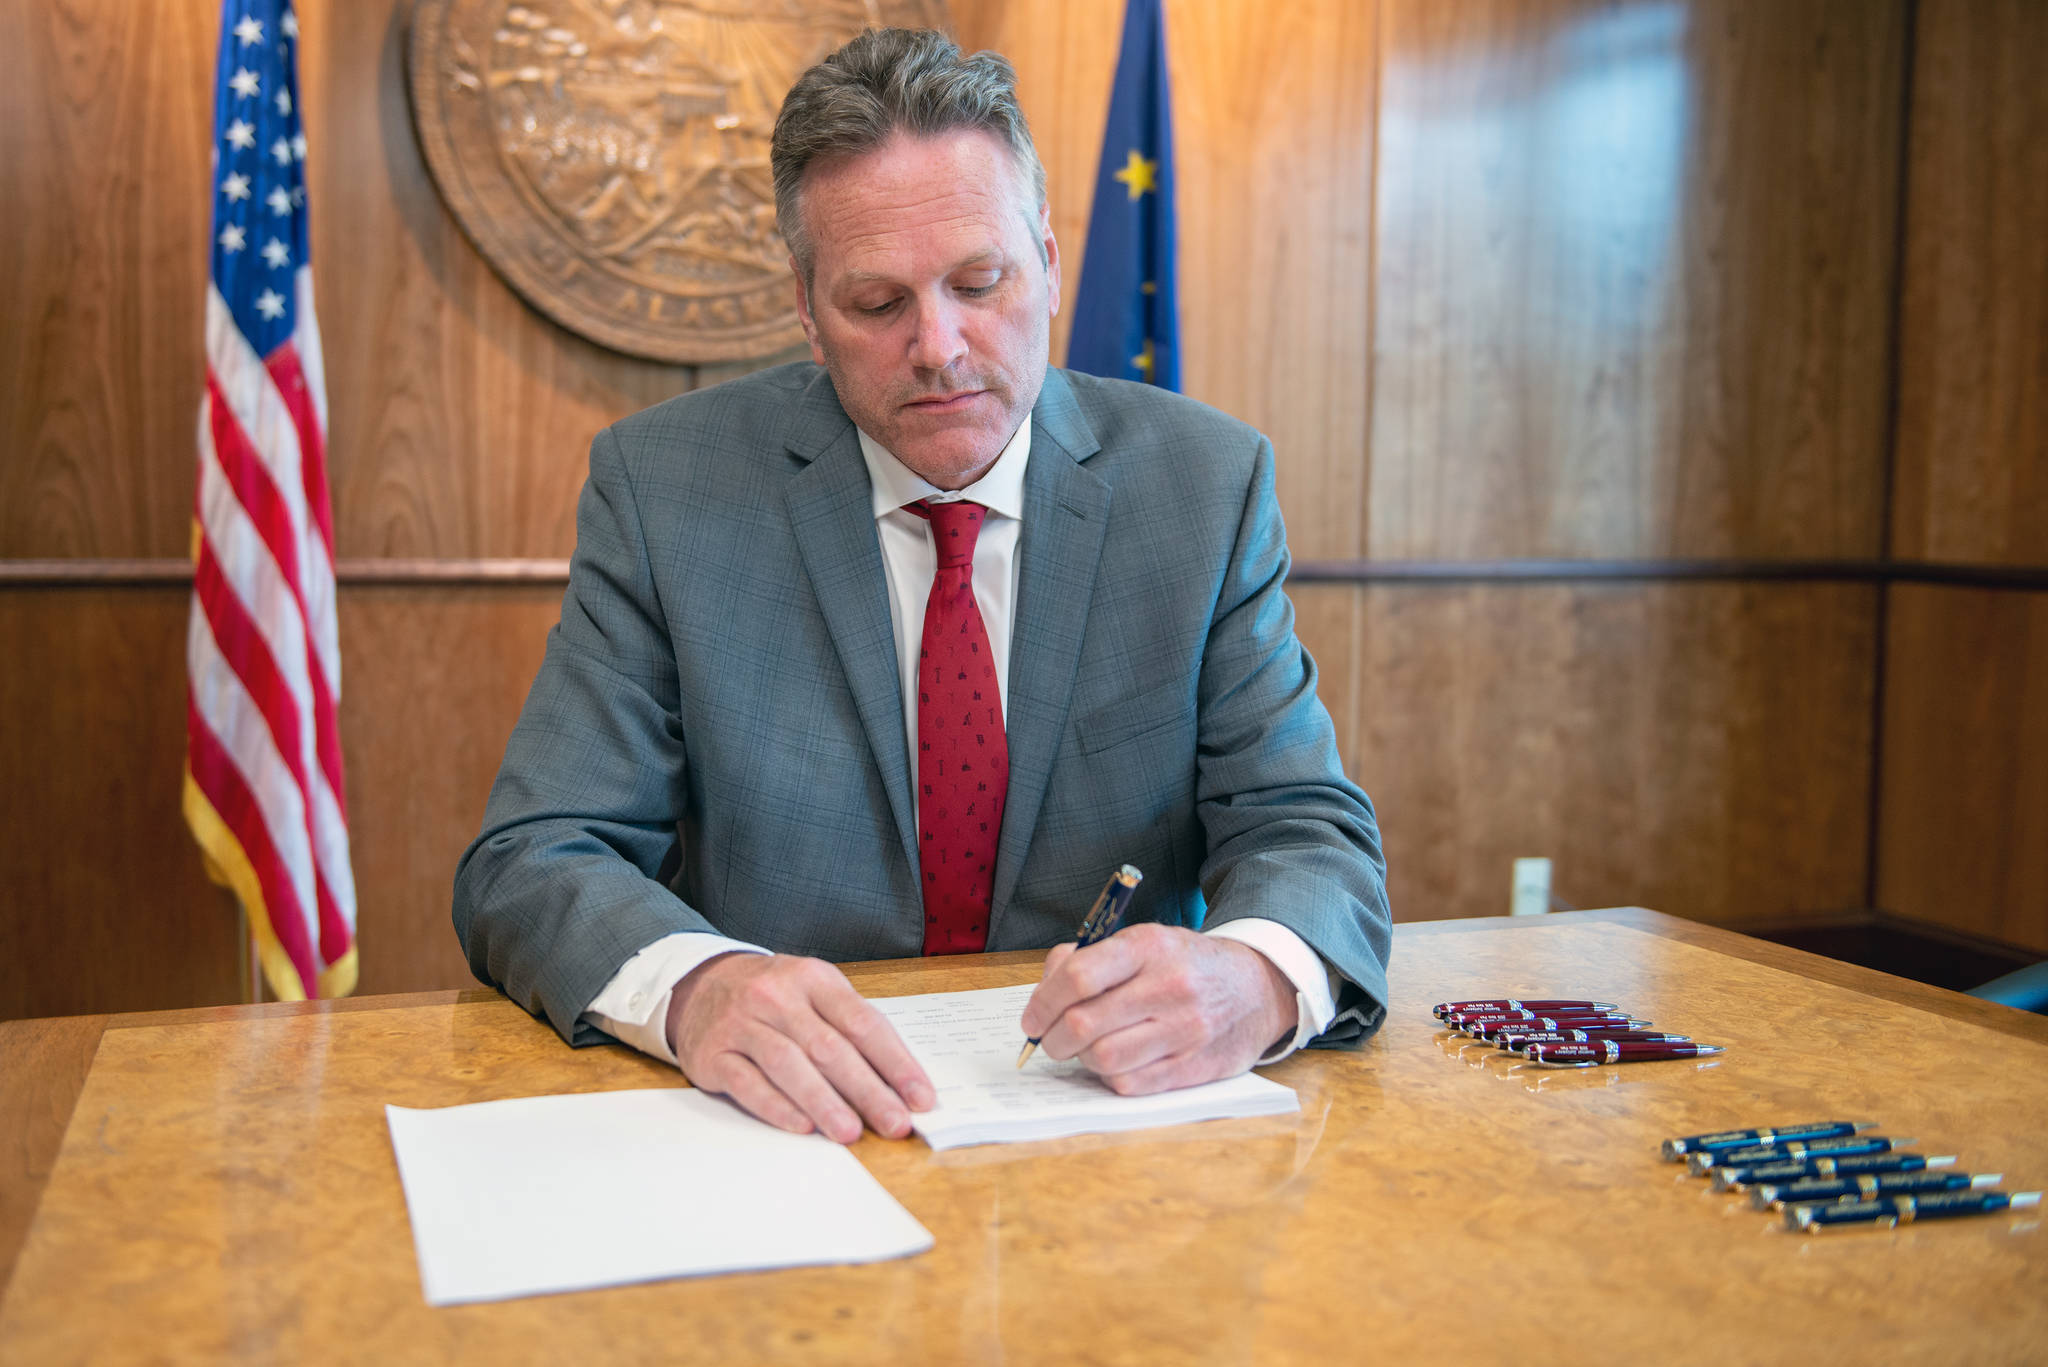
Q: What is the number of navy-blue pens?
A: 6